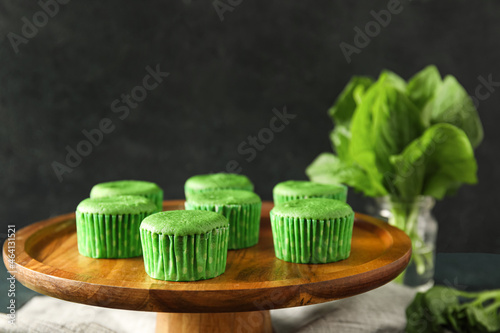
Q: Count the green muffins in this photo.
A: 7